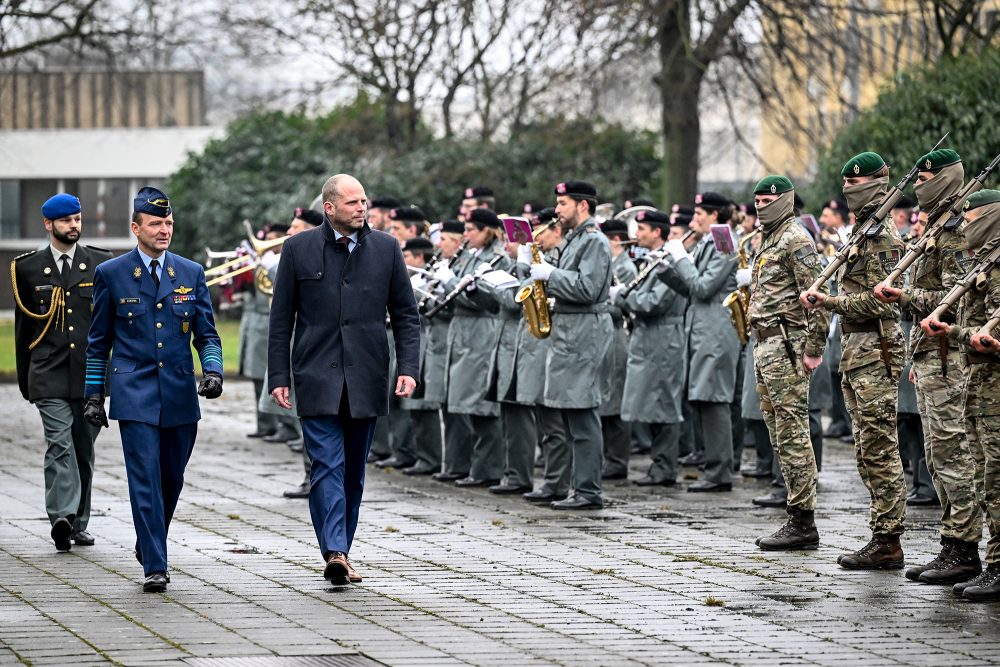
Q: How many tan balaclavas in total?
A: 4